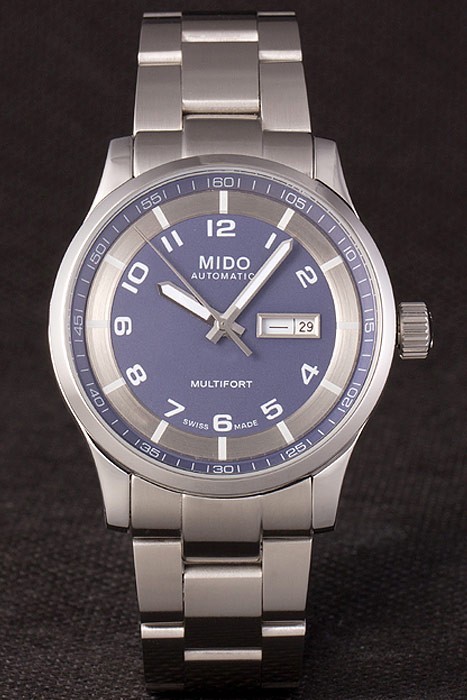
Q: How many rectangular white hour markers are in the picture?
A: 12